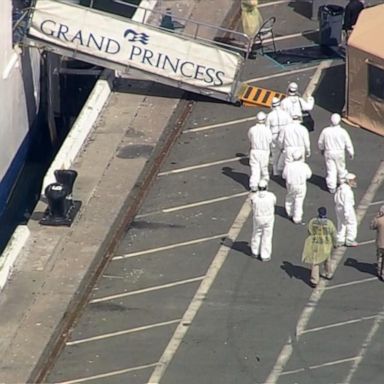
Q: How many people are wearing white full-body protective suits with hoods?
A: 8